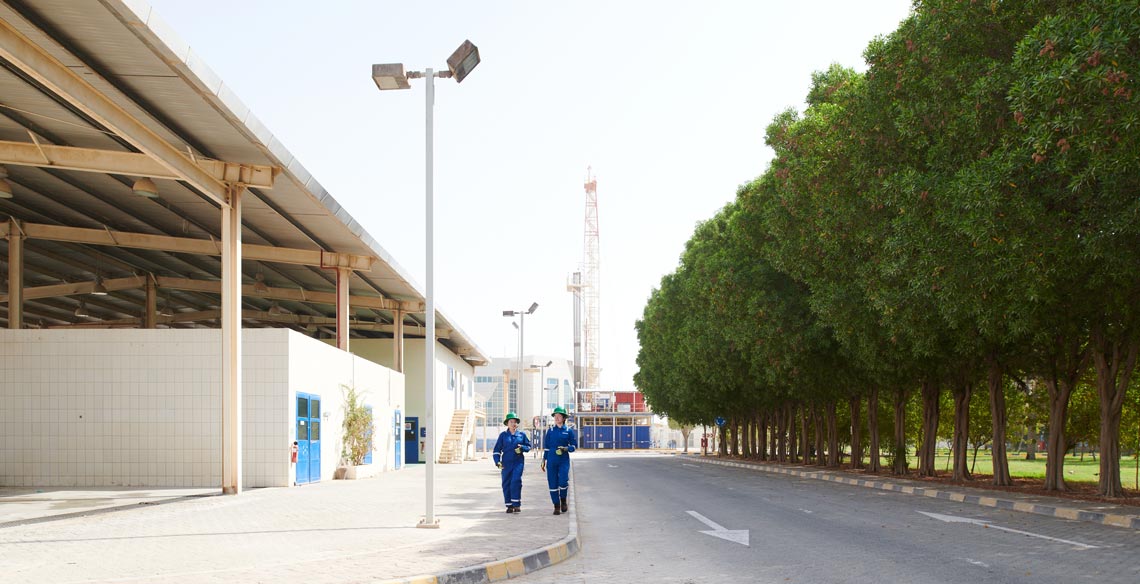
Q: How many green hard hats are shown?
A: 2